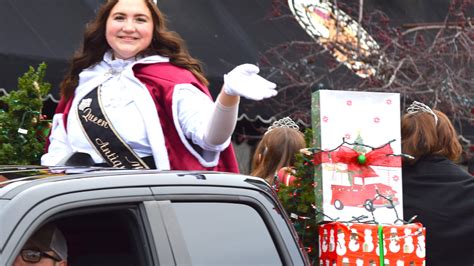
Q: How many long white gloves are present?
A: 1